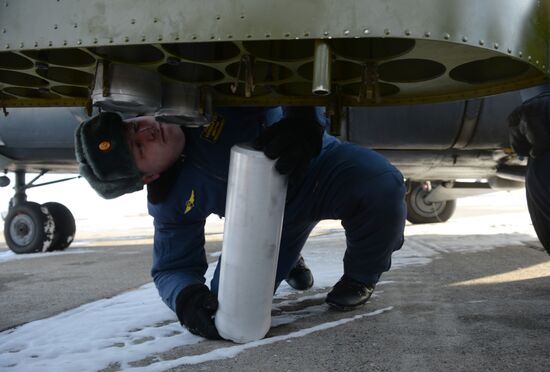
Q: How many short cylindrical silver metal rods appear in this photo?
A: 1